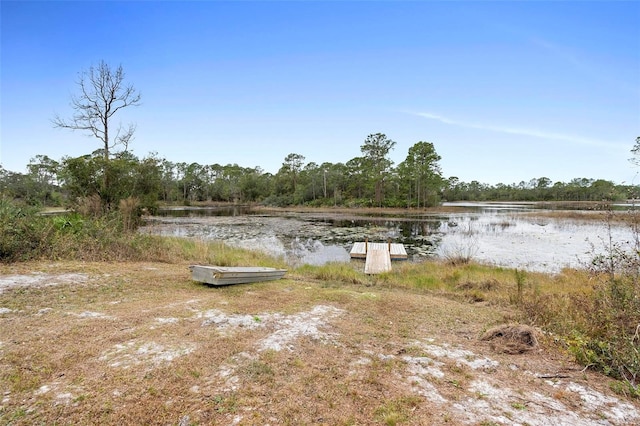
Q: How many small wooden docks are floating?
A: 1